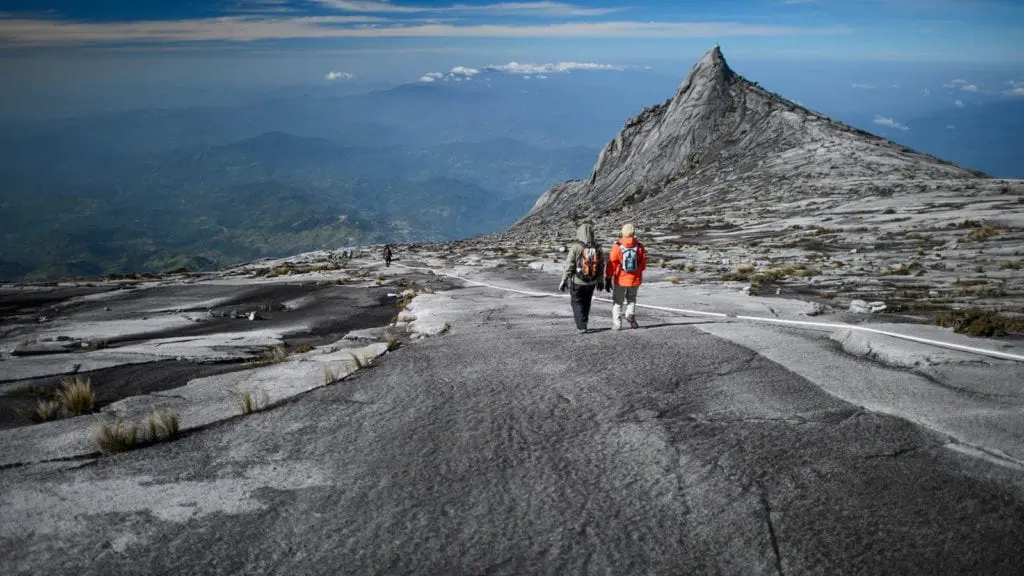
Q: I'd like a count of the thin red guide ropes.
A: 0